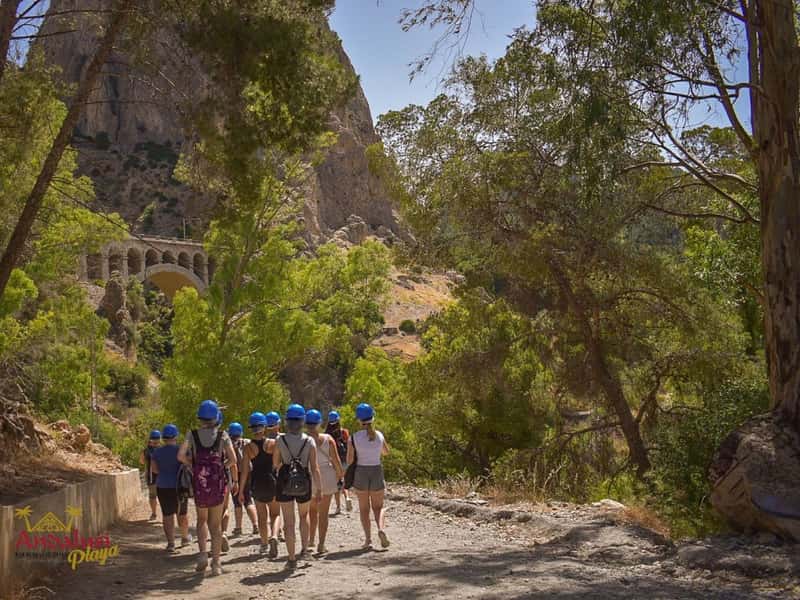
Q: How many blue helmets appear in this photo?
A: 11